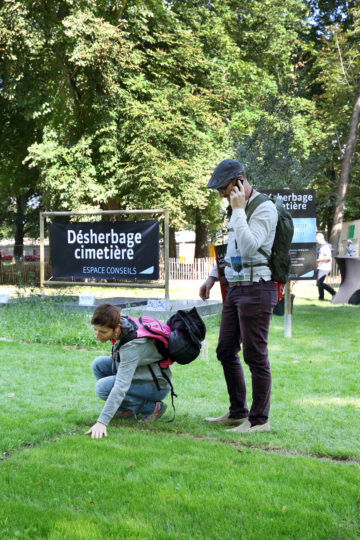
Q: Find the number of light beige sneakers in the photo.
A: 2